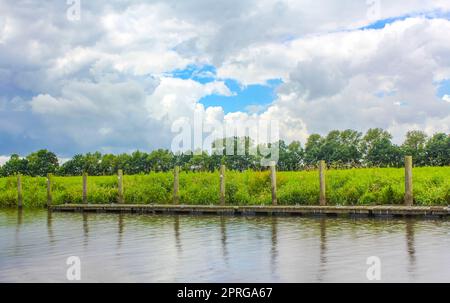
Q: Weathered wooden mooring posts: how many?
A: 9